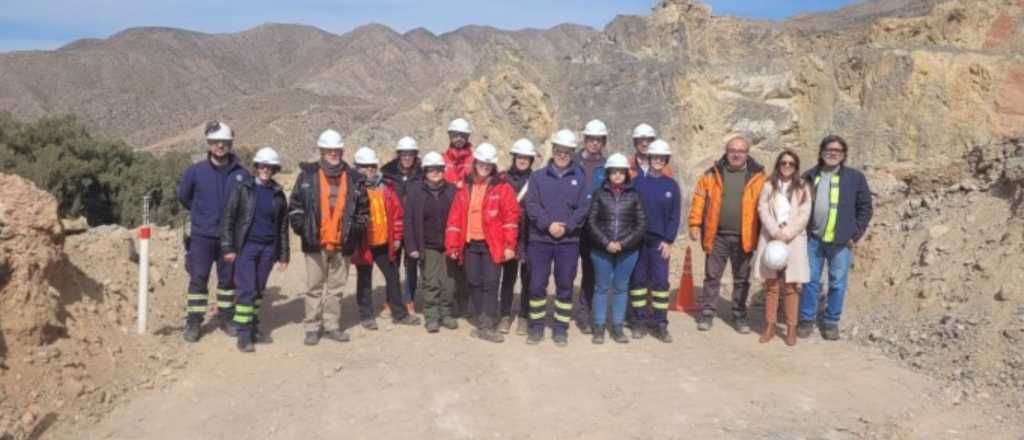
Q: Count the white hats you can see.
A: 15